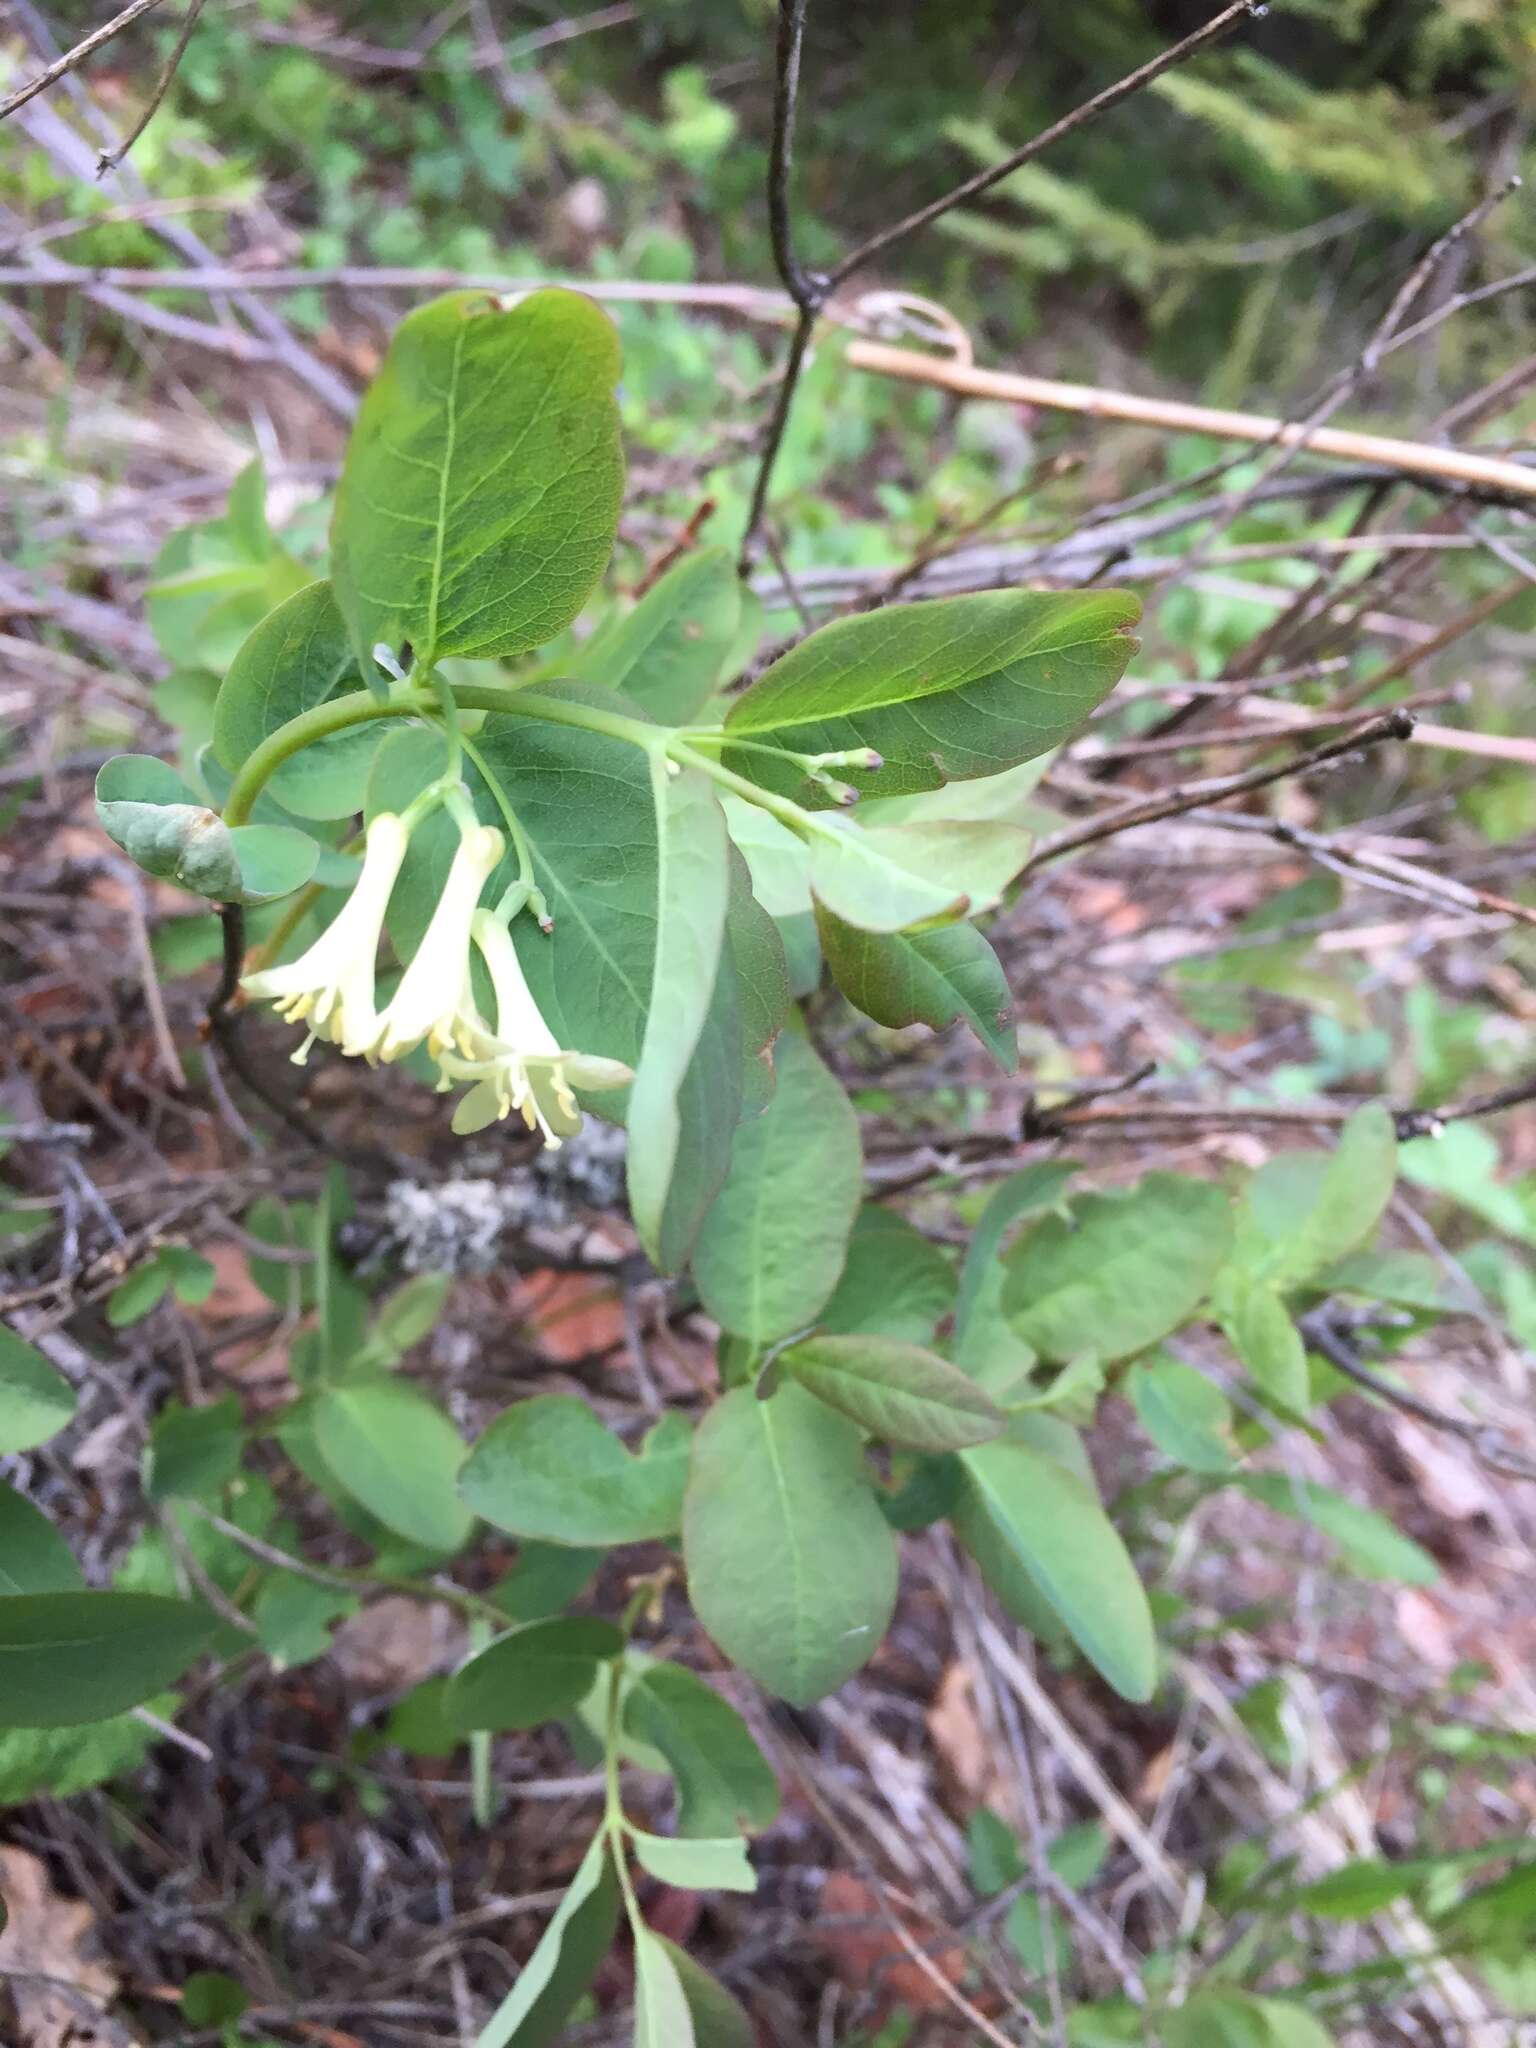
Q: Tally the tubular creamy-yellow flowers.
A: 3